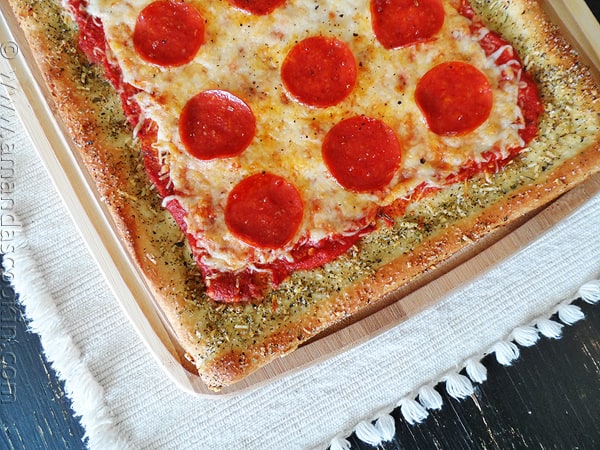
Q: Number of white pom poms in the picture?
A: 12